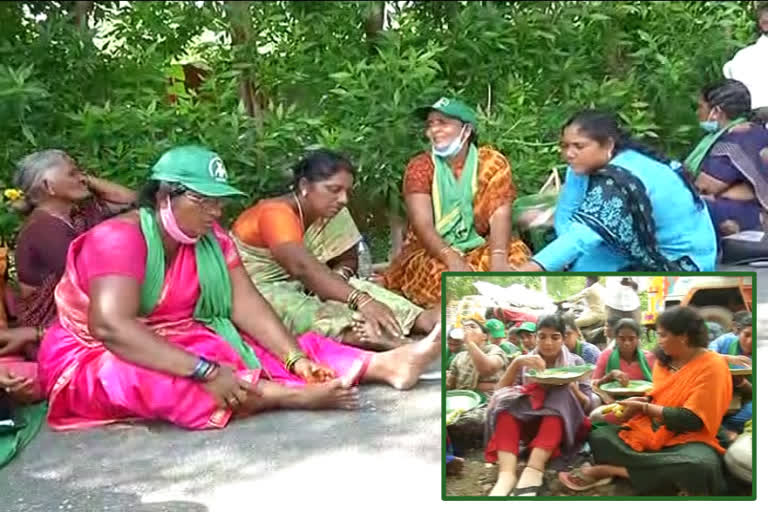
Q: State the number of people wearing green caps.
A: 4